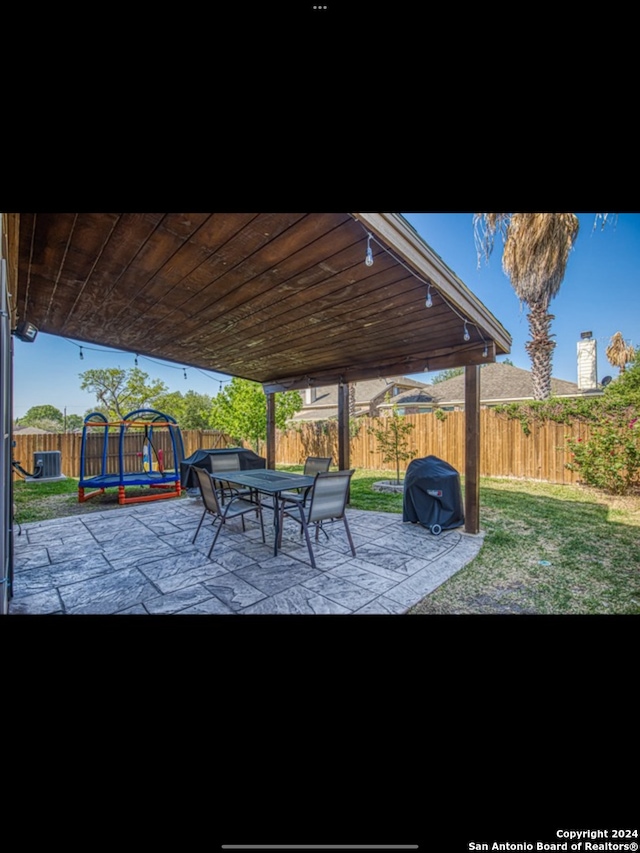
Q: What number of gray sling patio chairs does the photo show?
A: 4